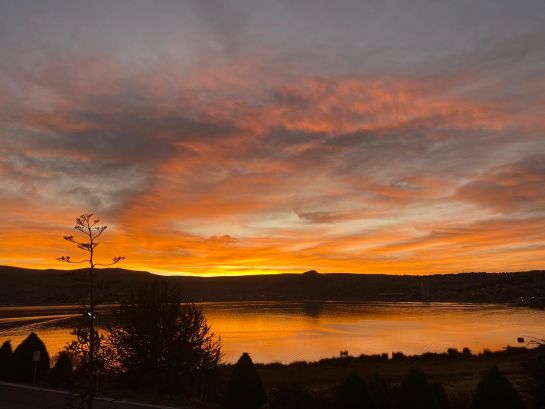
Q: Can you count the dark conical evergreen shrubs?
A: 7